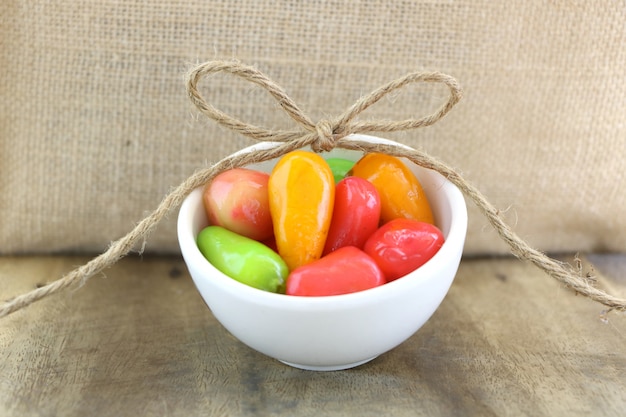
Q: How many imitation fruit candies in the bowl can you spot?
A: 8